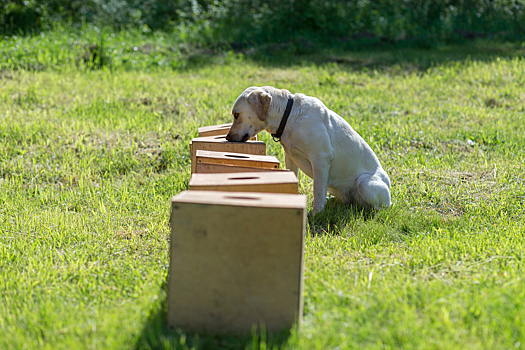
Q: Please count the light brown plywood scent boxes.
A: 5